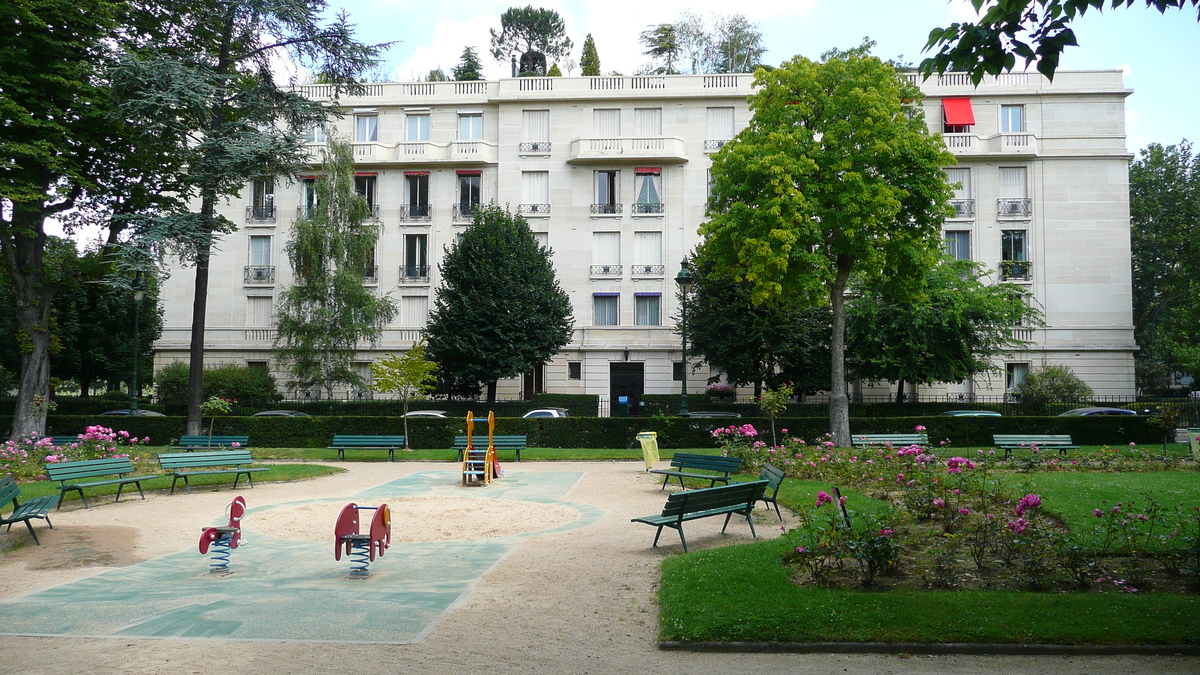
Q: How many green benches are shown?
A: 12